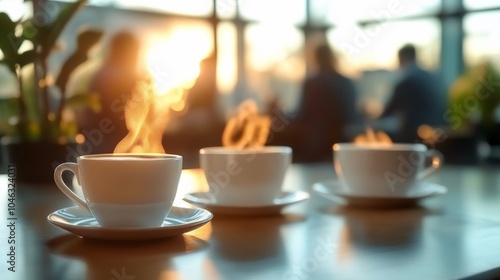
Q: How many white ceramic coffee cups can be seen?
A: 3